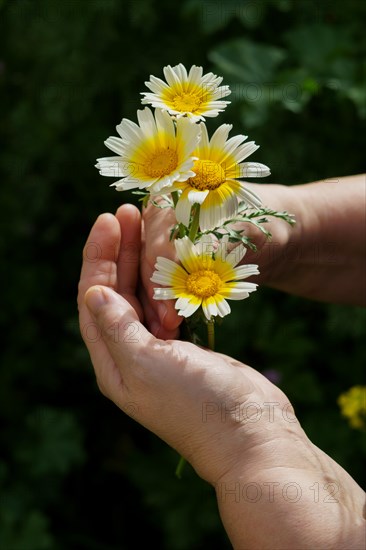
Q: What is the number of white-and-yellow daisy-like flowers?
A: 4